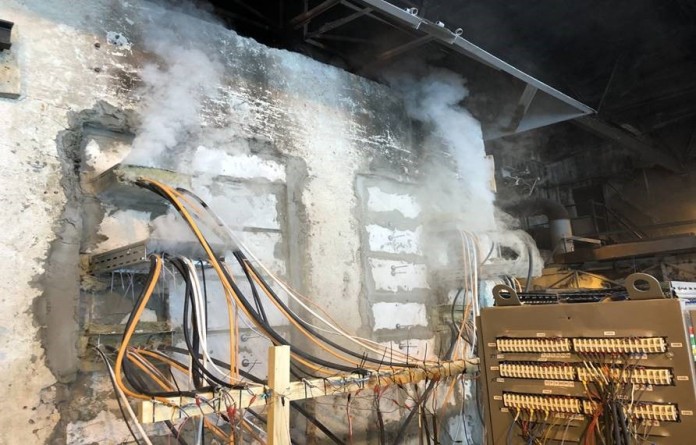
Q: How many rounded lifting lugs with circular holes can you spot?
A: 2